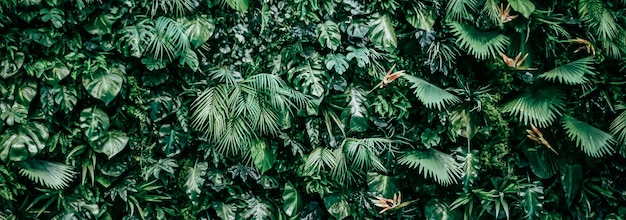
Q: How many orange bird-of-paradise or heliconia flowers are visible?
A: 6